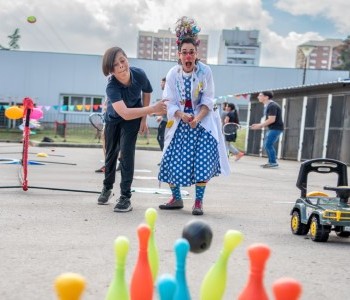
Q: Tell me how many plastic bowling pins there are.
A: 9